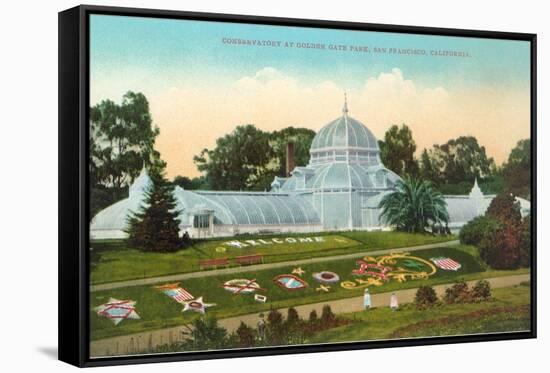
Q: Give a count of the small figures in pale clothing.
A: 2